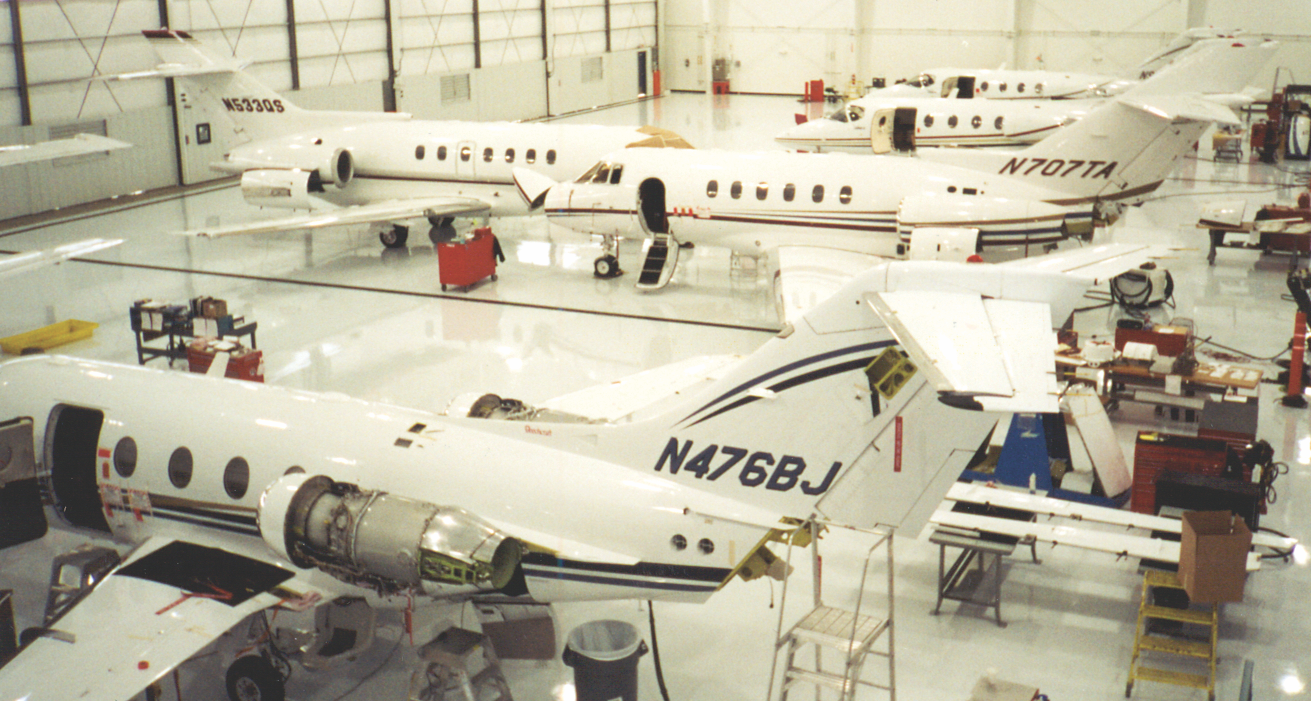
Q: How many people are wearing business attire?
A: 0